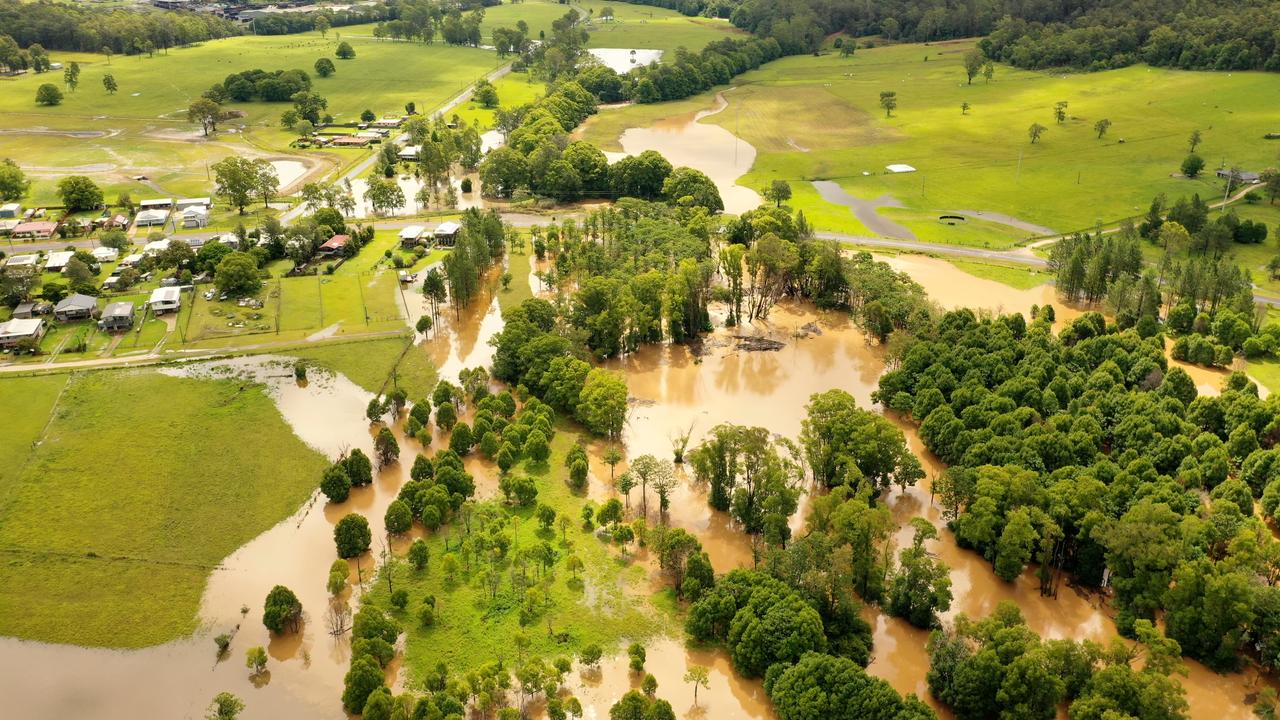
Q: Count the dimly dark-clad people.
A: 0